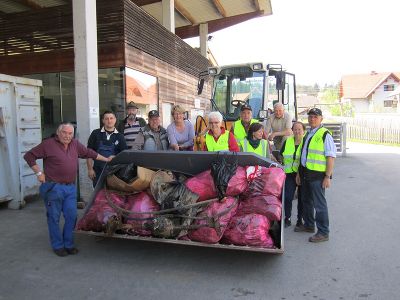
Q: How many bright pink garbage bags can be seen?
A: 8